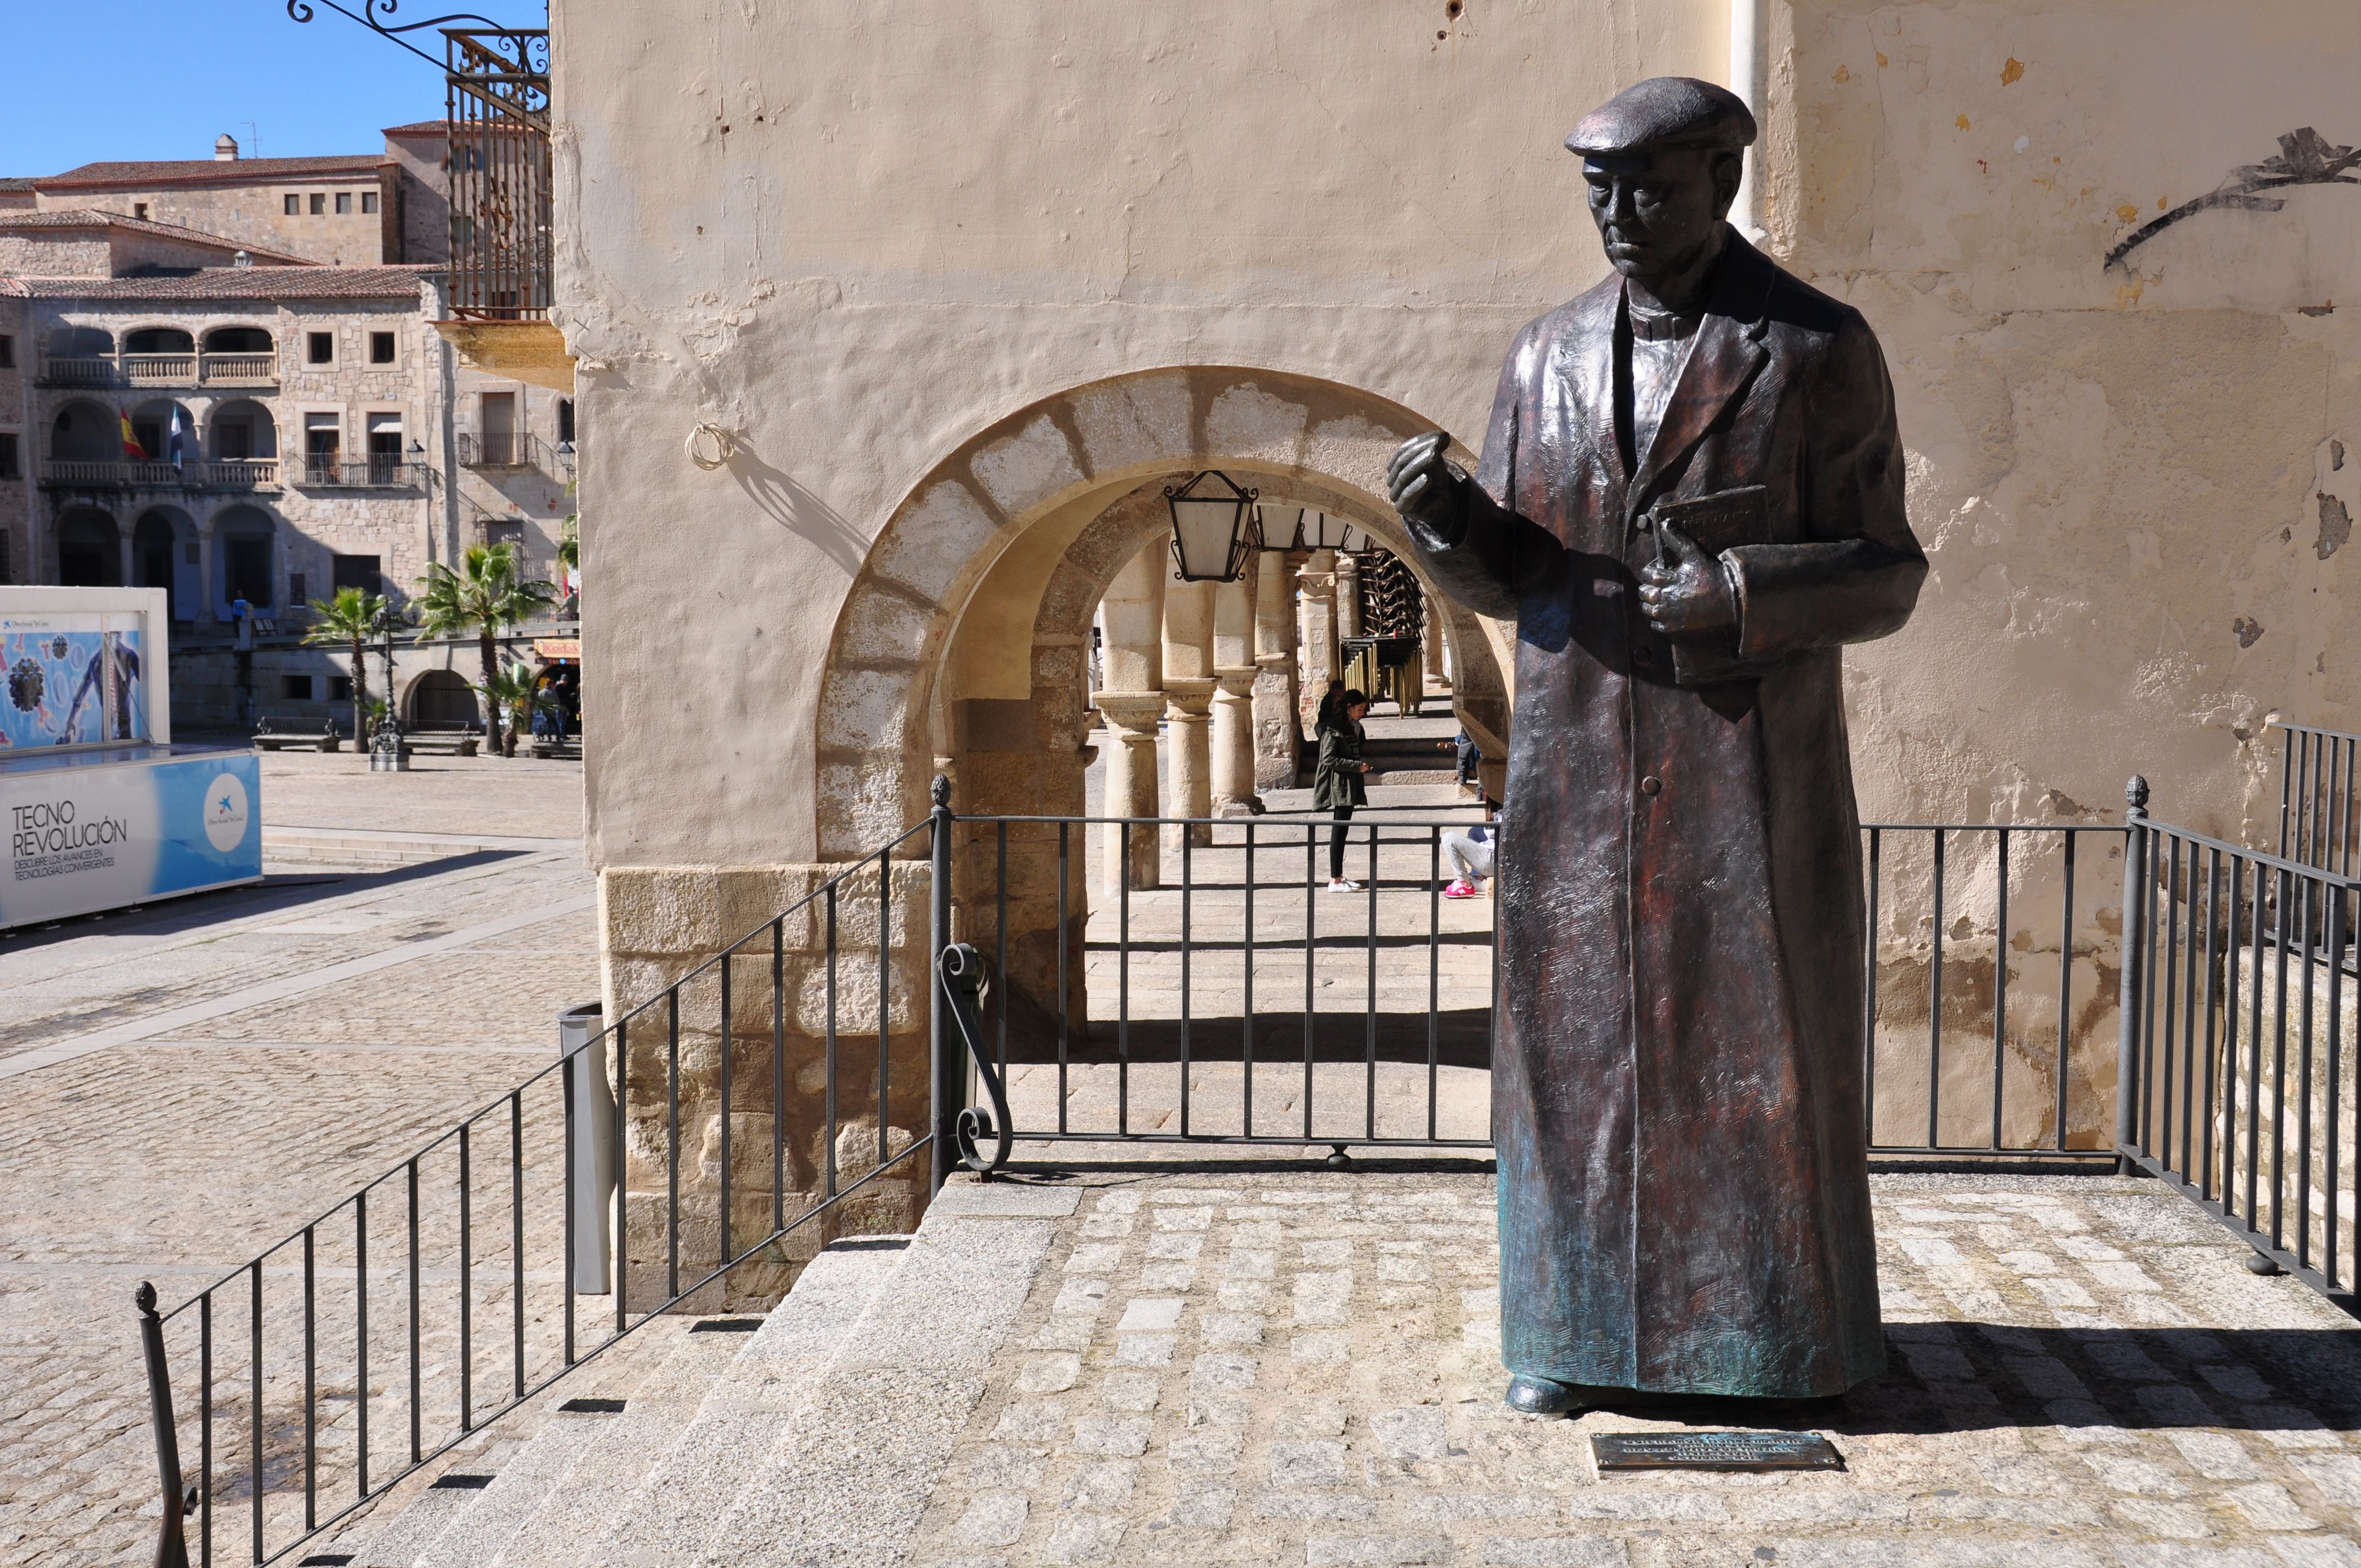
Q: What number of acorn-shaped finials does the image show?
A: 3